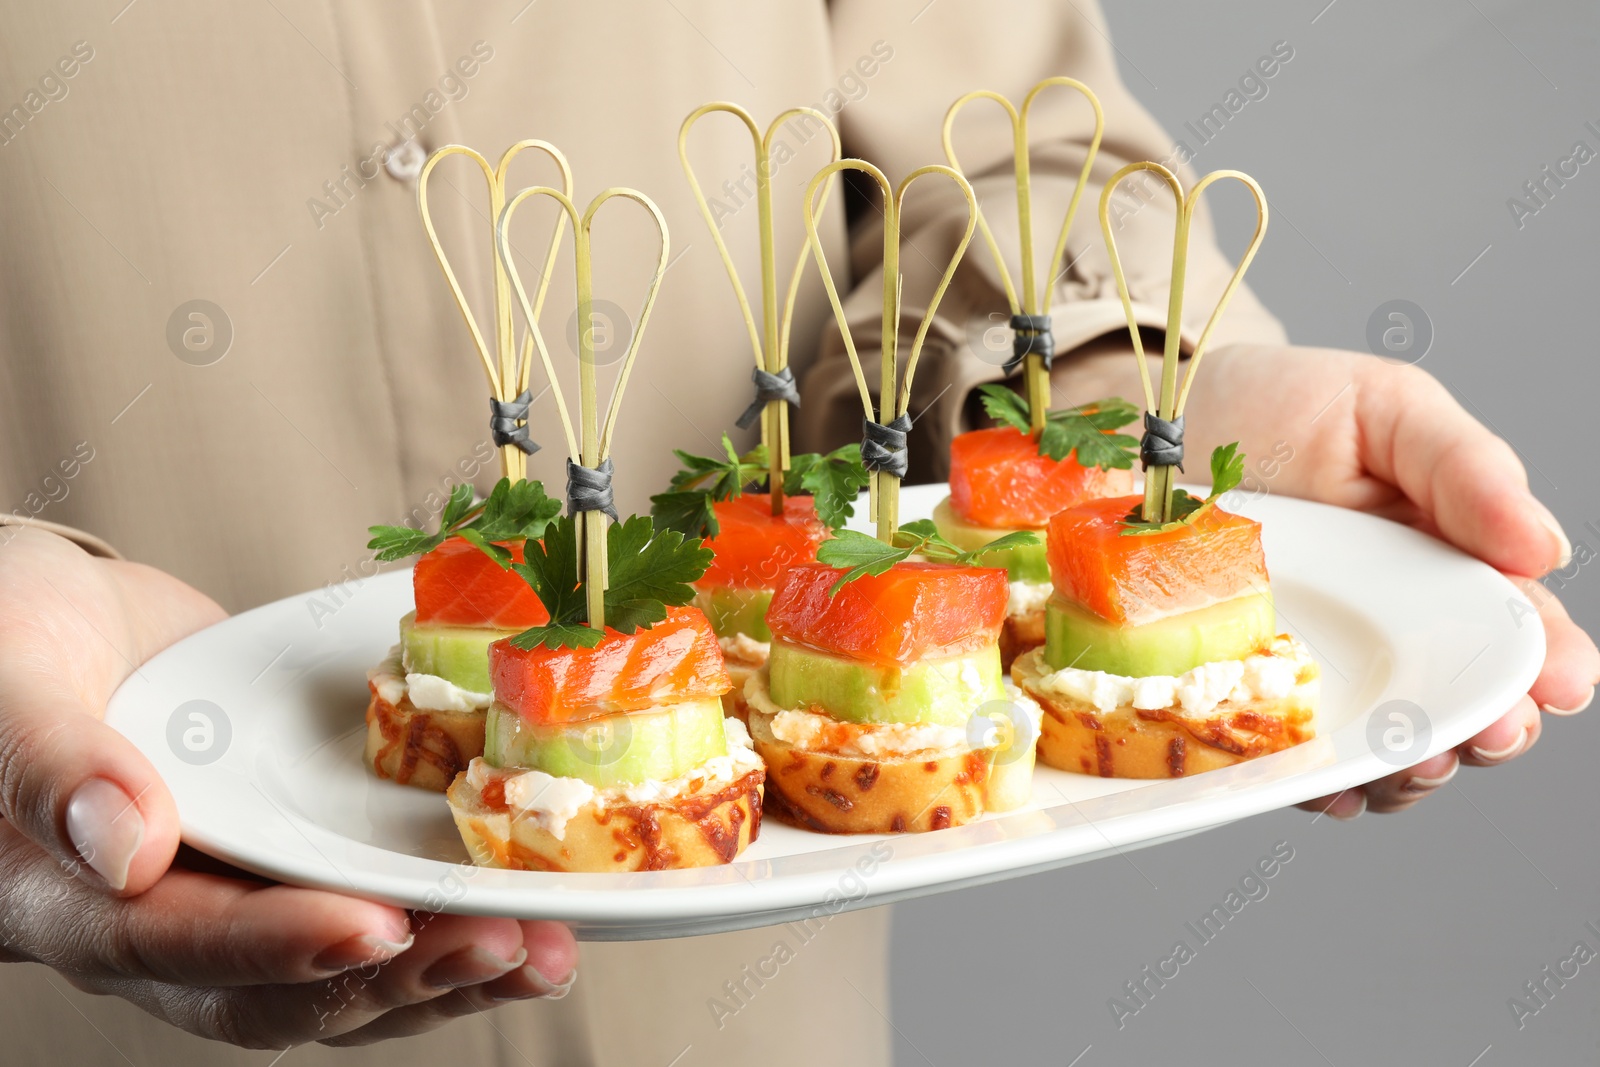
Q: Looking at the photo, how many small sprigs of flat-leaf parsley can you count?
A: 6